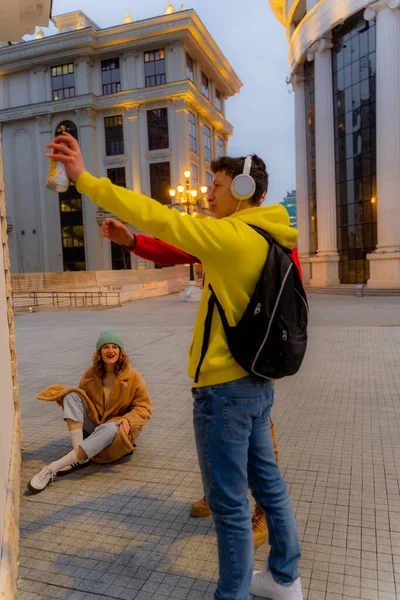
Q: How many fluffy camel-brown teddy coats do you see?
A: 1